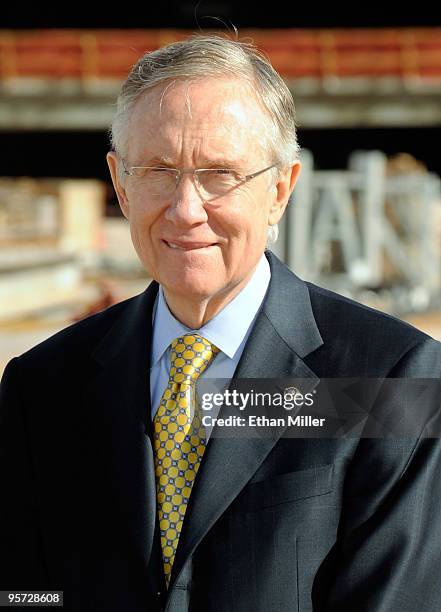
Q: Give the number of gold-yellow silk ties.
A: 1